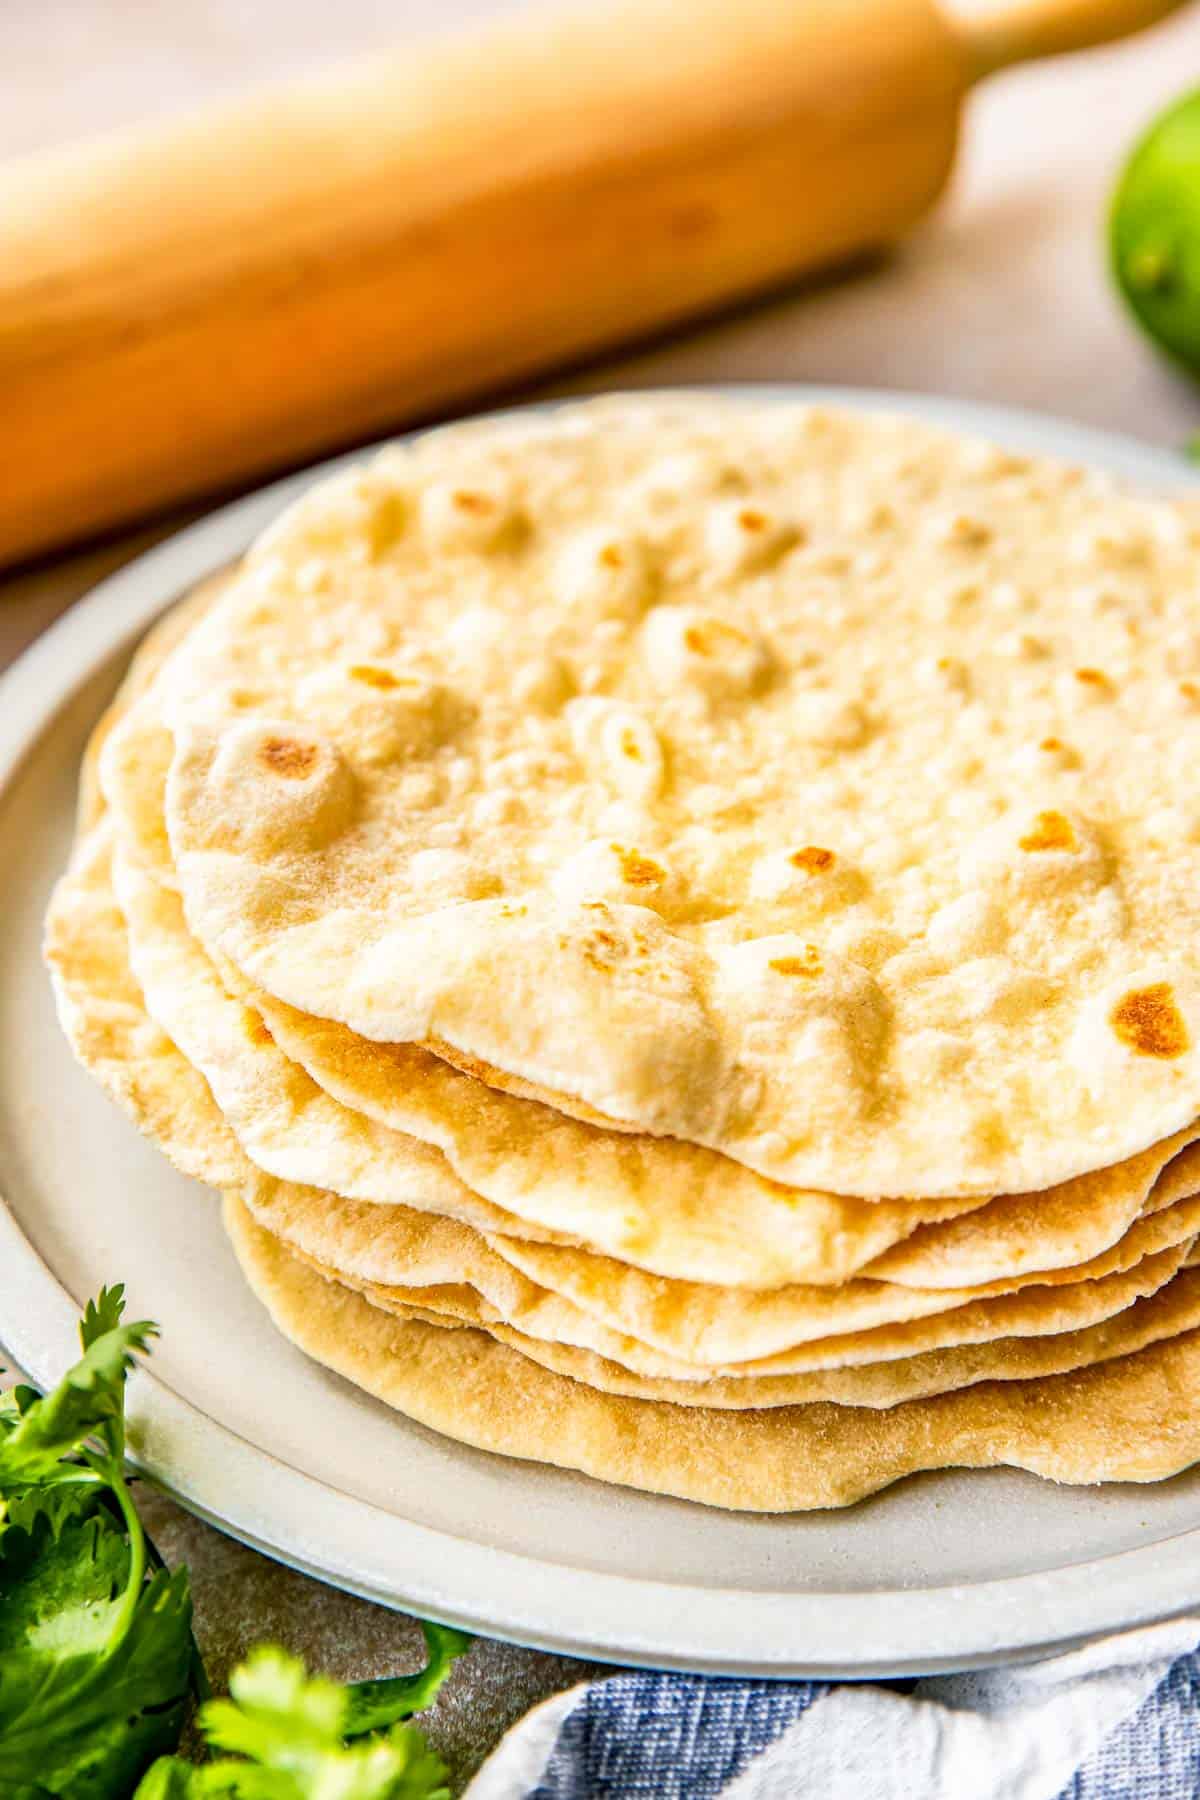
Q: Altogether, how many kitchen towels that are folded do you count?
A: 1